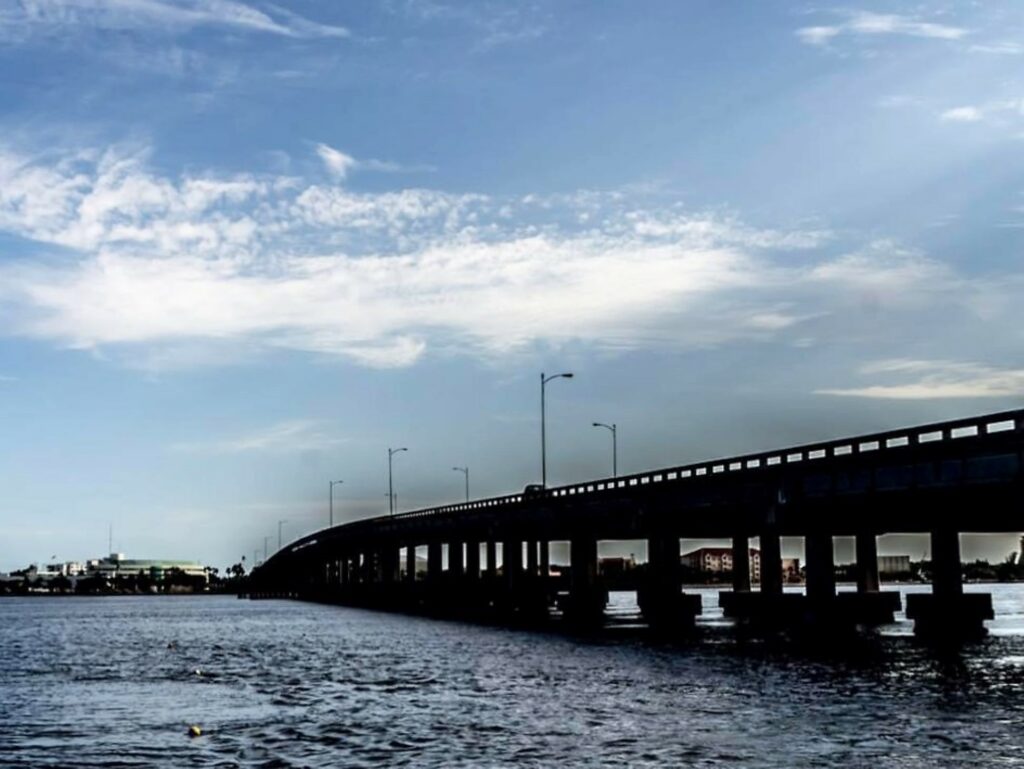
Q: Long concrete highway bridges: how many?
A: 1